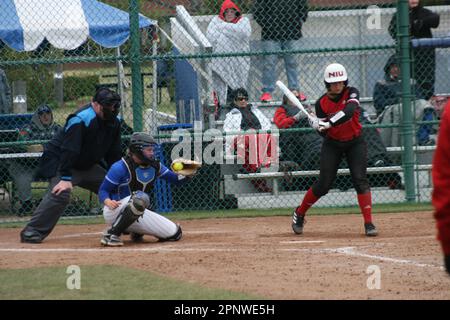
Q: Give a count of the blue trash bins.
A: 1